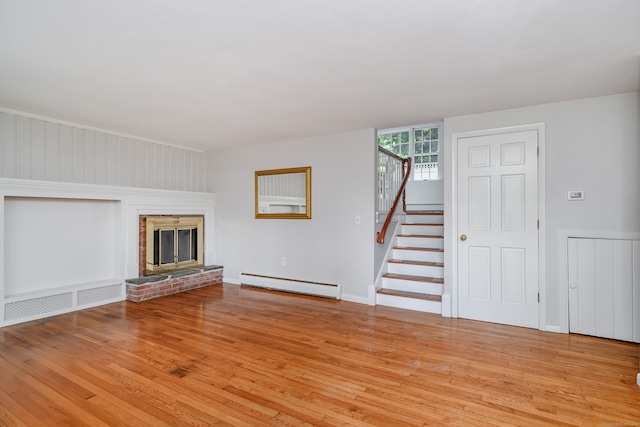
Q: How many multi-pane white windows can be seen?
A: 2